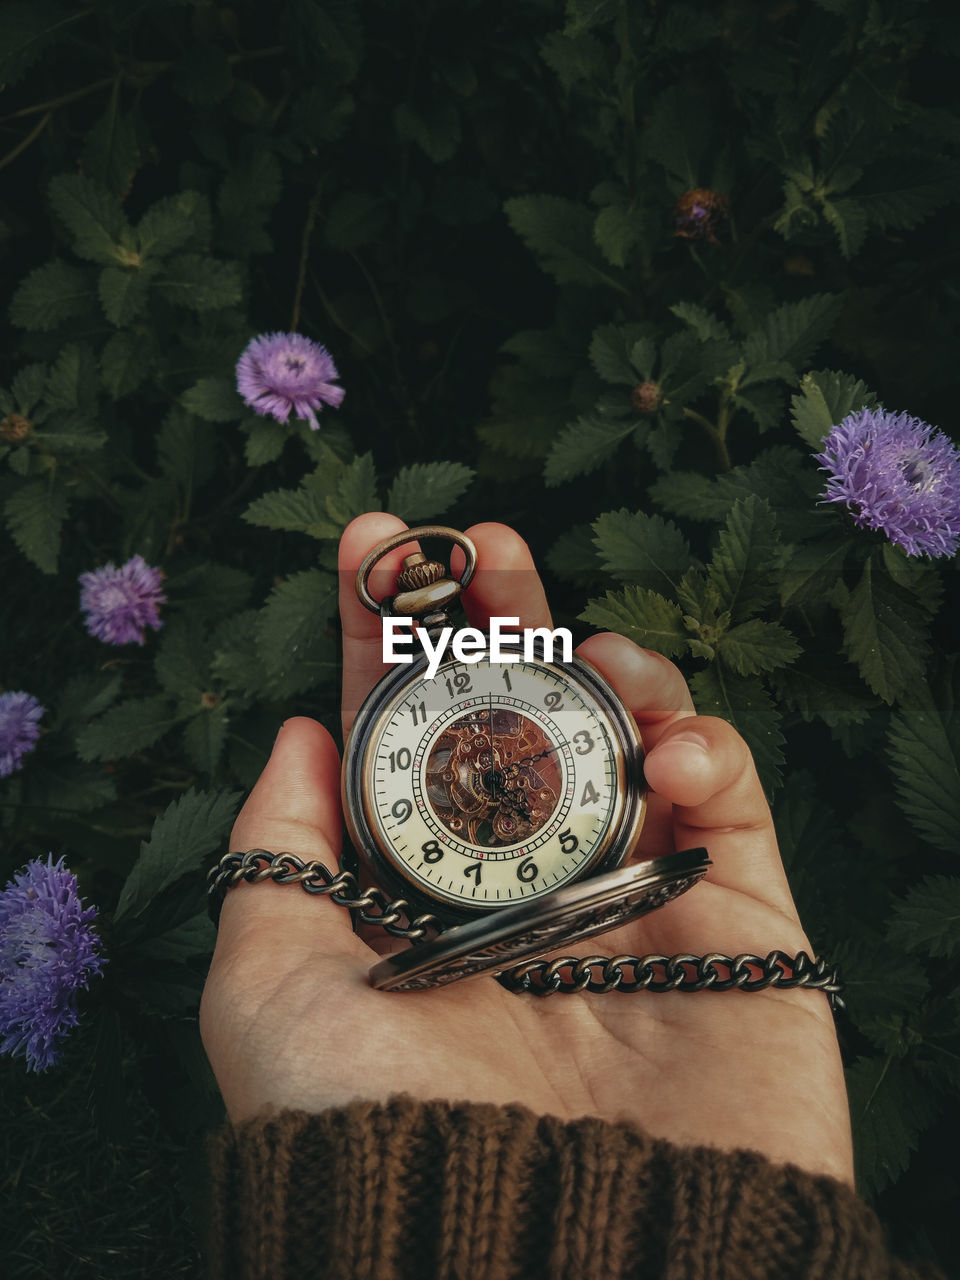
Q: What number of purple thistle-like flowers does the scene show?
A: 5